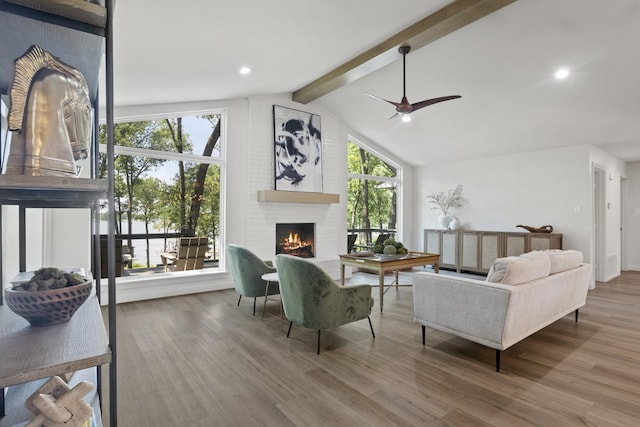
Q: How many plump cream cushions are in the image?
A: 2